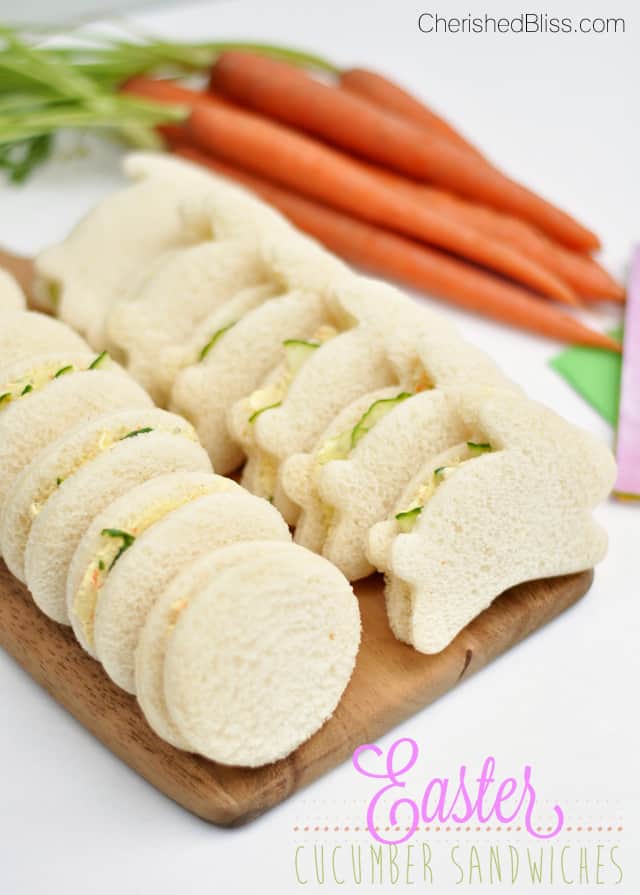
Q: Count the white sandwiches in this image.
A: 12